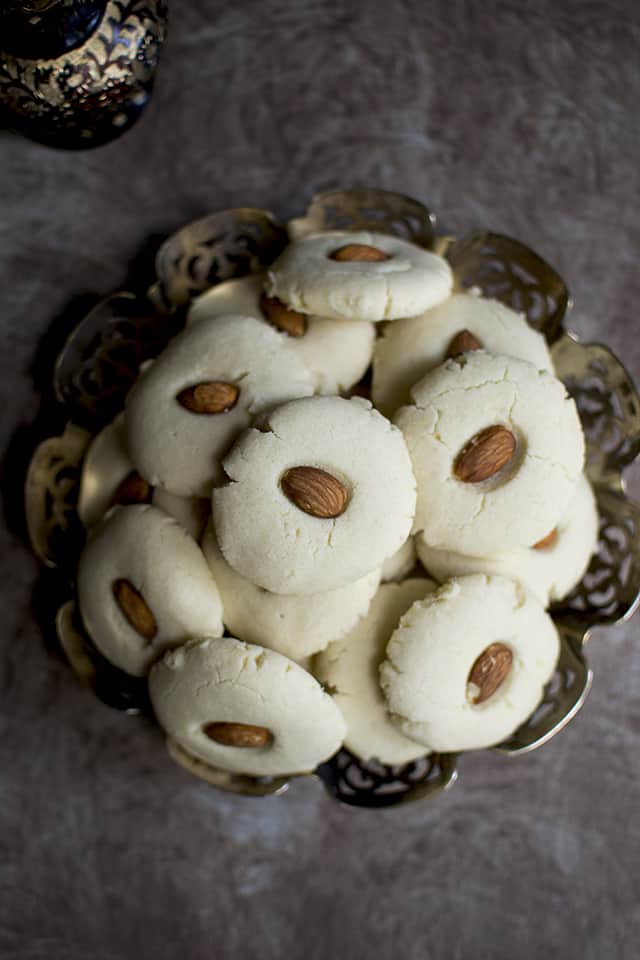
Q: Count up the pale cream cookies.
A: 13